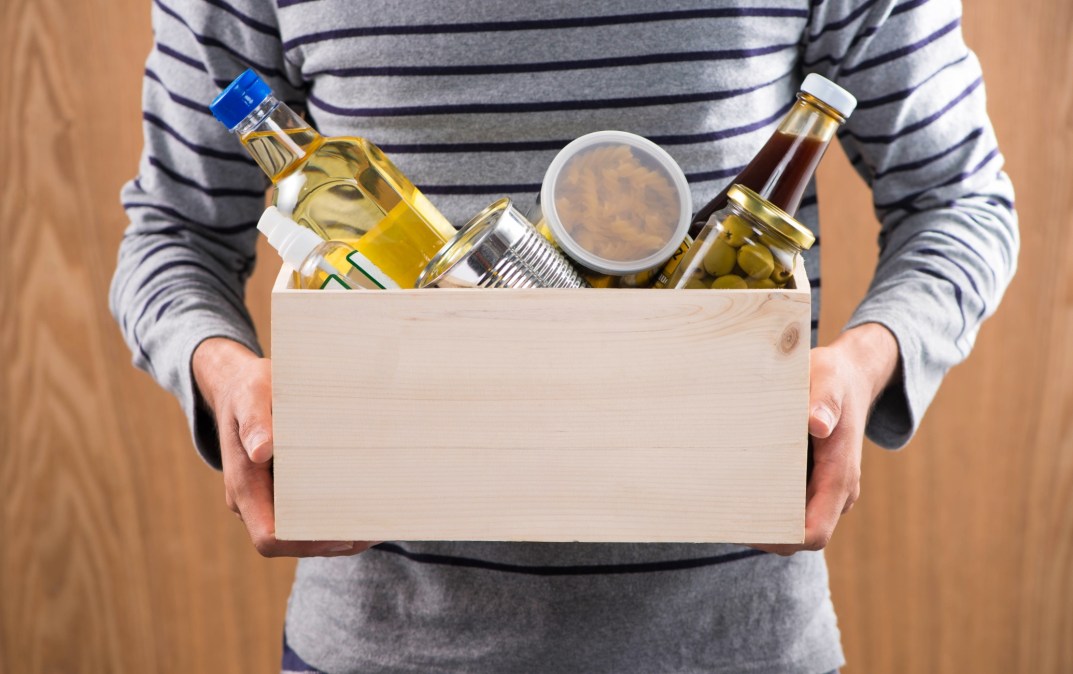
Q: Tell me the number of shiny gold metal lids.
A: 1